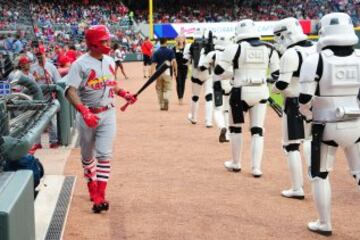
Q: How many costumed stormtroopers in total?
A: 5